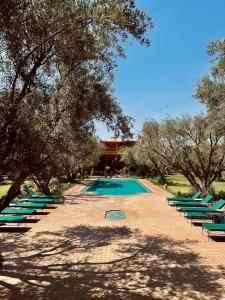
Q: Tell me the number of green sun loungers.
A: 10